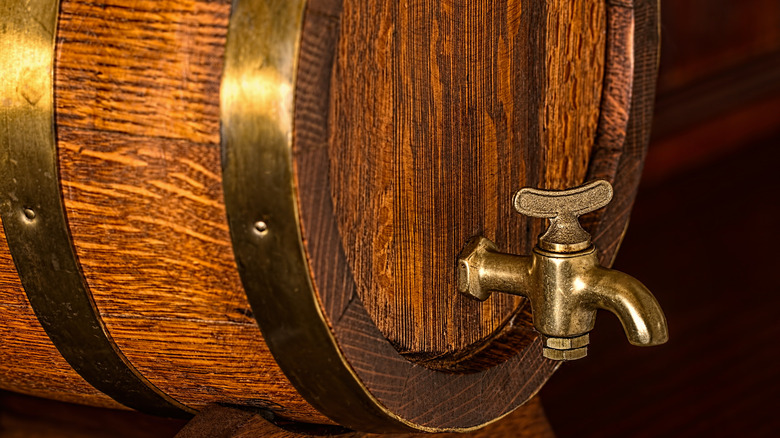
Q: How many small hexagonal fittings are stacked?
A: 2